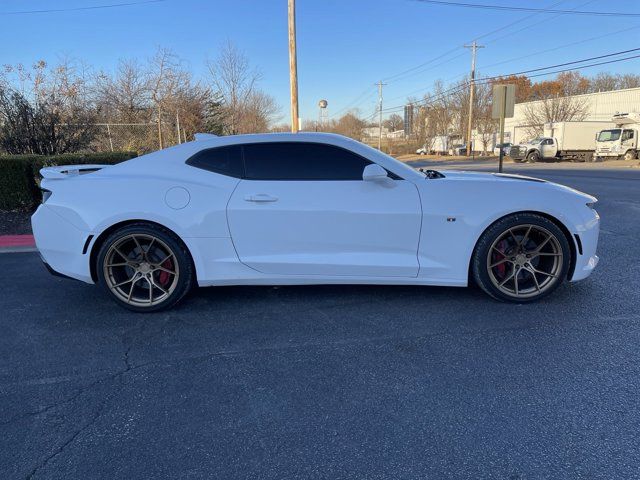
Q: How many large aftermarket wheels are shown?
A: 2